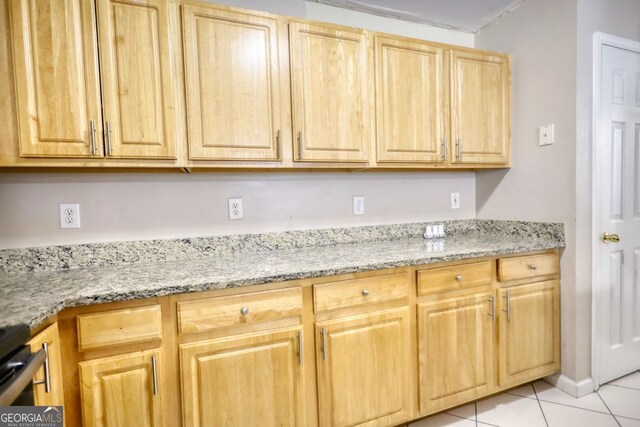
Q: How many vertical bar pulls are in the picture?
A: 12